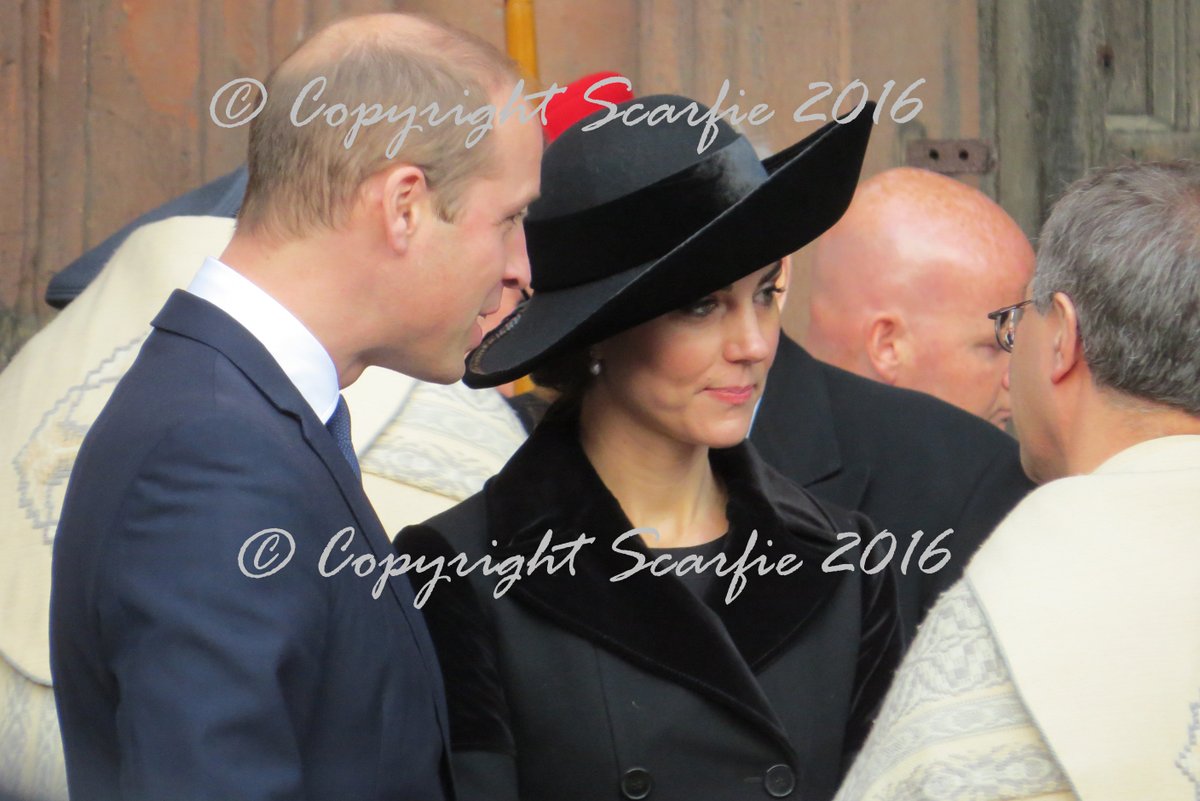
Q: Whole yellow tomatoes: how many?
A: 0